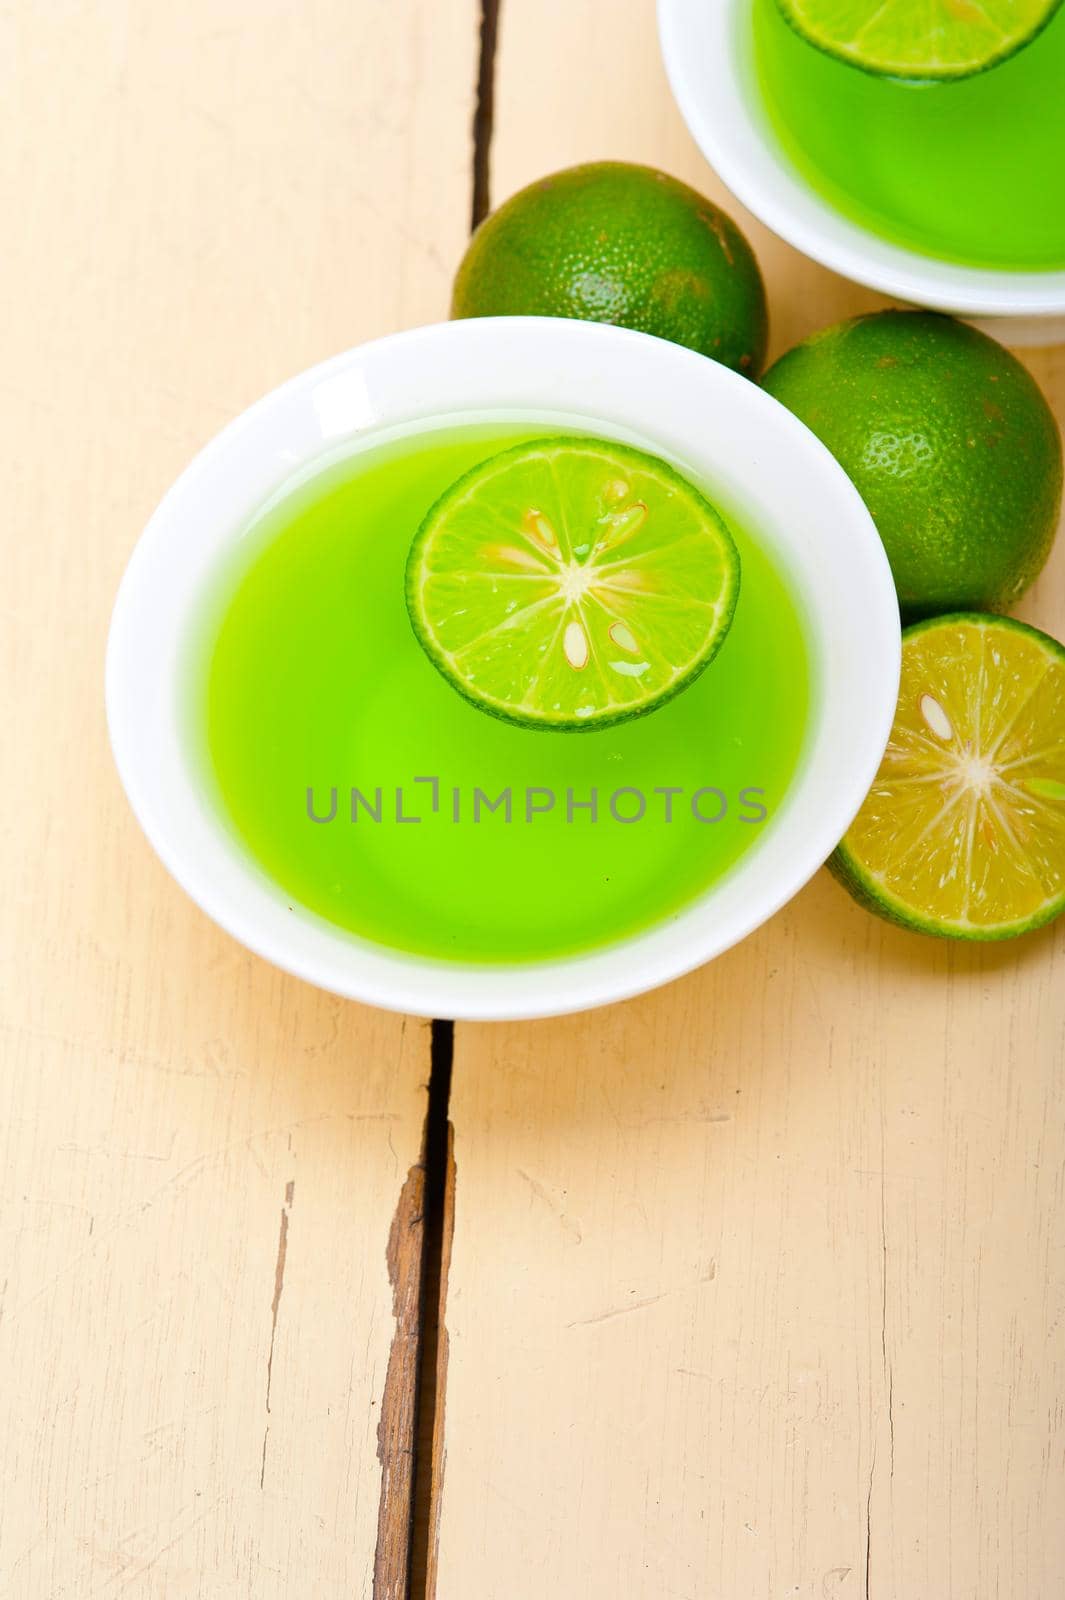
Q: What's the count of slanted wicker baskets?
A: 0